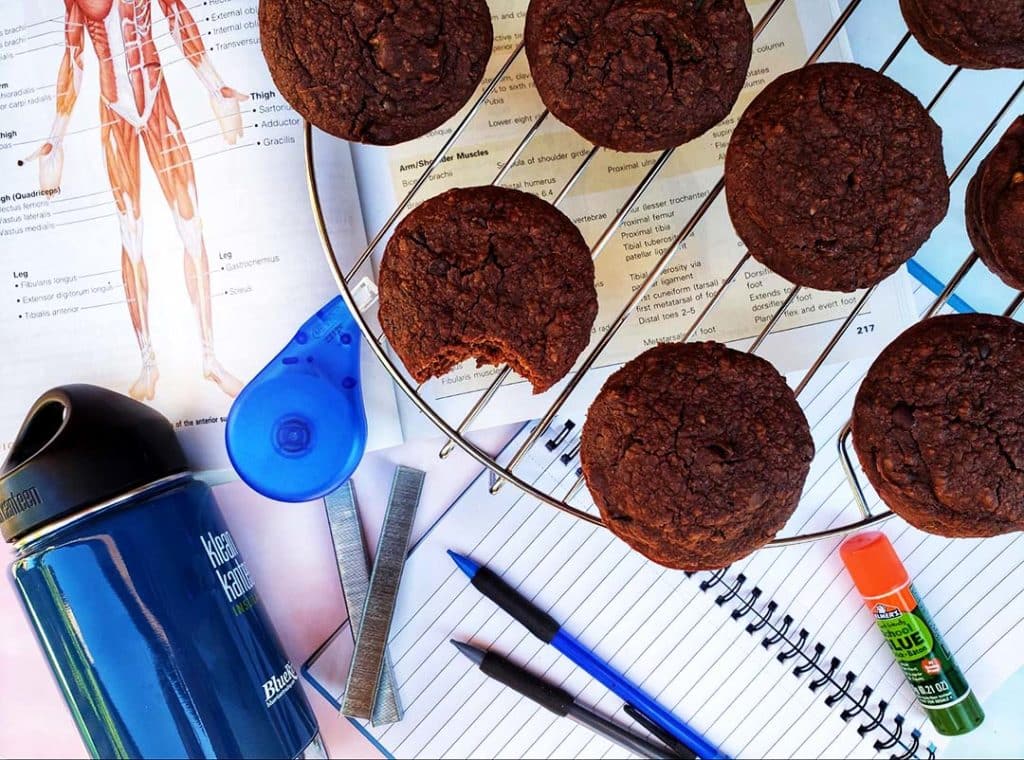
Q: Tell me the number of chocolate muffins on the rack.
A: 8